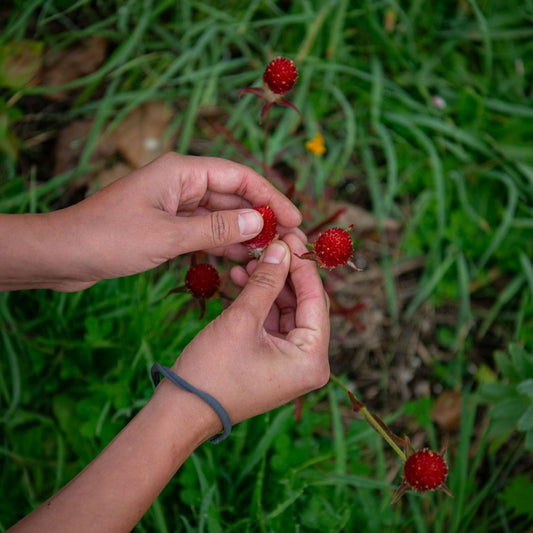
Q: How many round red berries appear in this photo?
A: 5